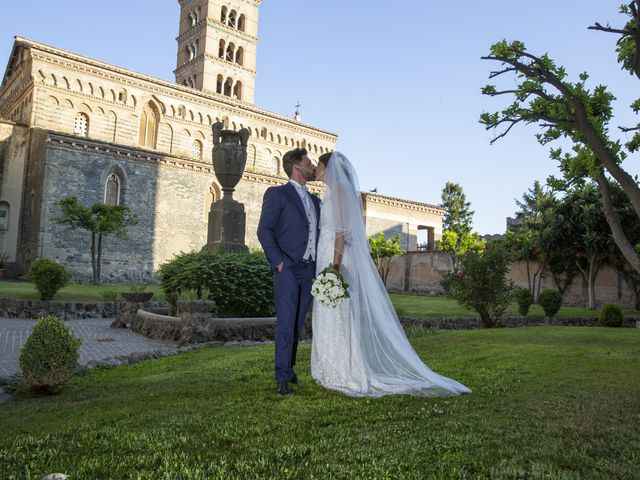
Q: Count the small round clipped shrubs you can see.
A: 5